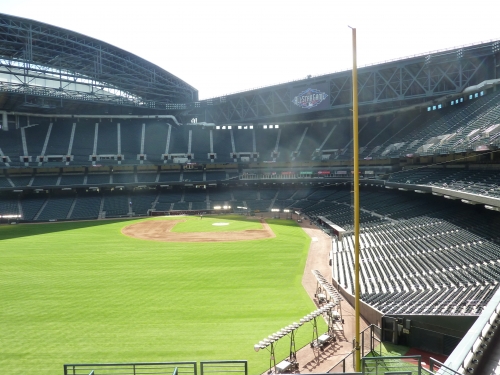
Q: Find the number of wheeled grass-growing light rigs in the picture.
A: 4